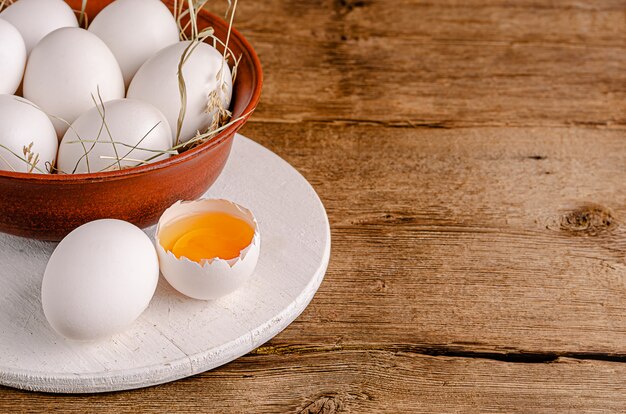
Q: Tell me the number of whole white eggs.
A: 8